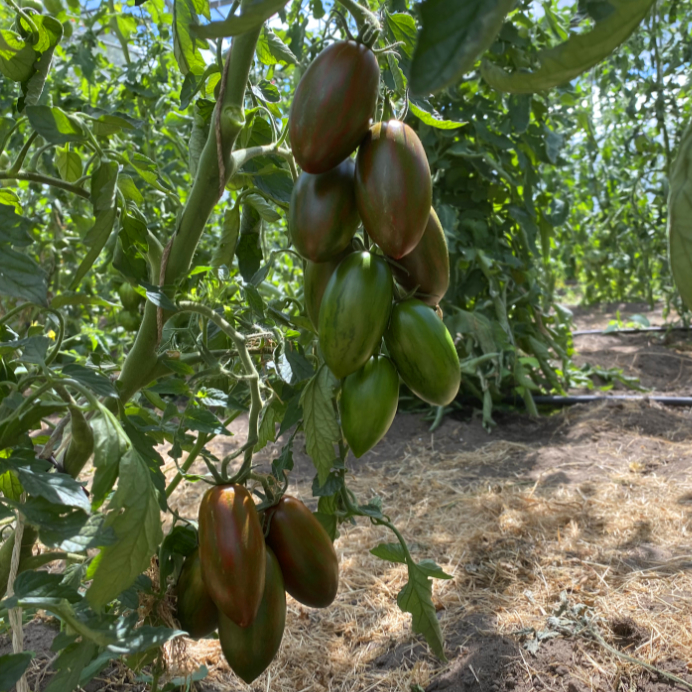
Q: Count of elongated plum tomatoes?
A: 12